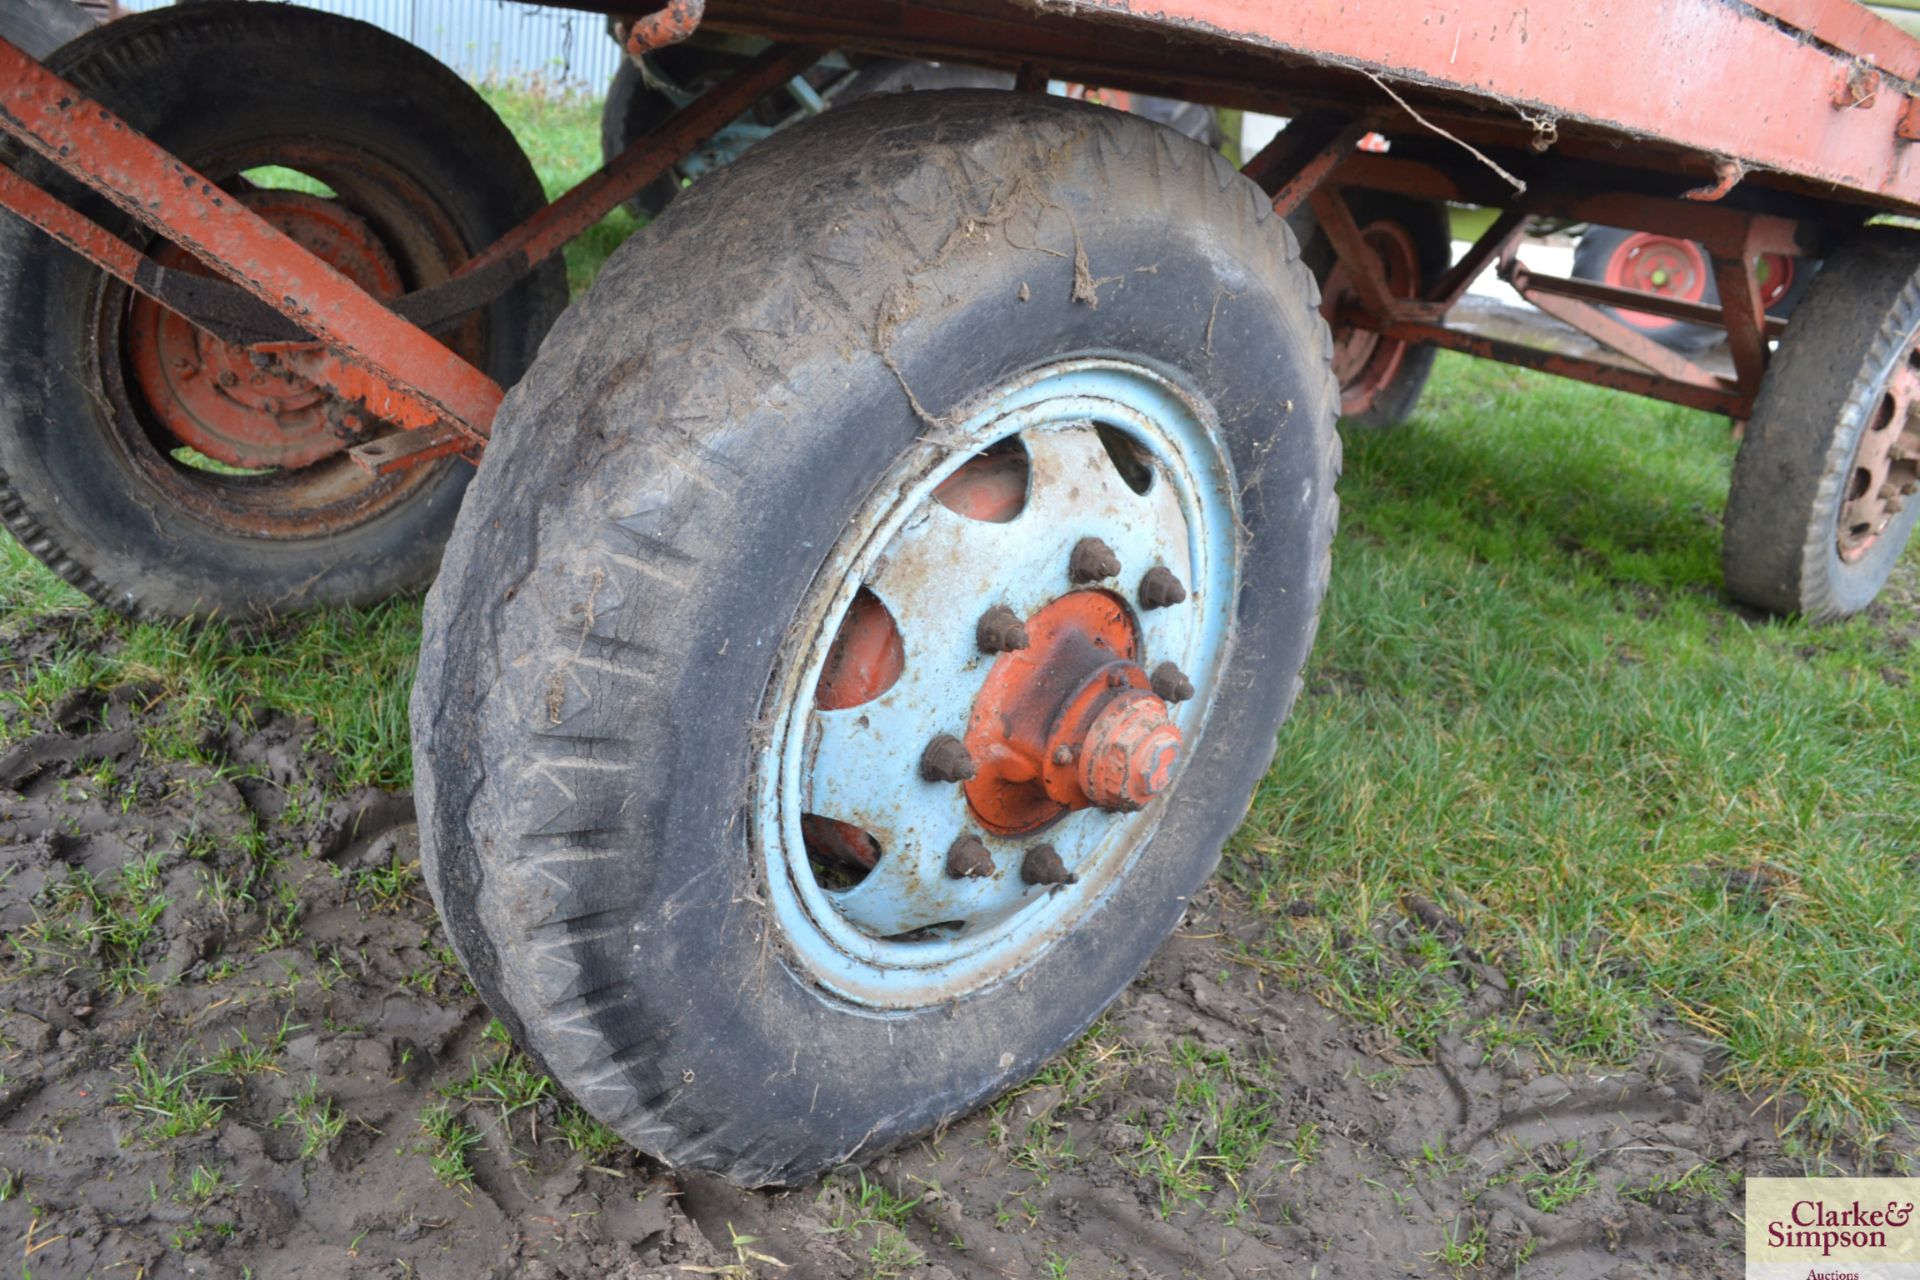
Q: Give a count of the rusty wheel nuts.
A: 7